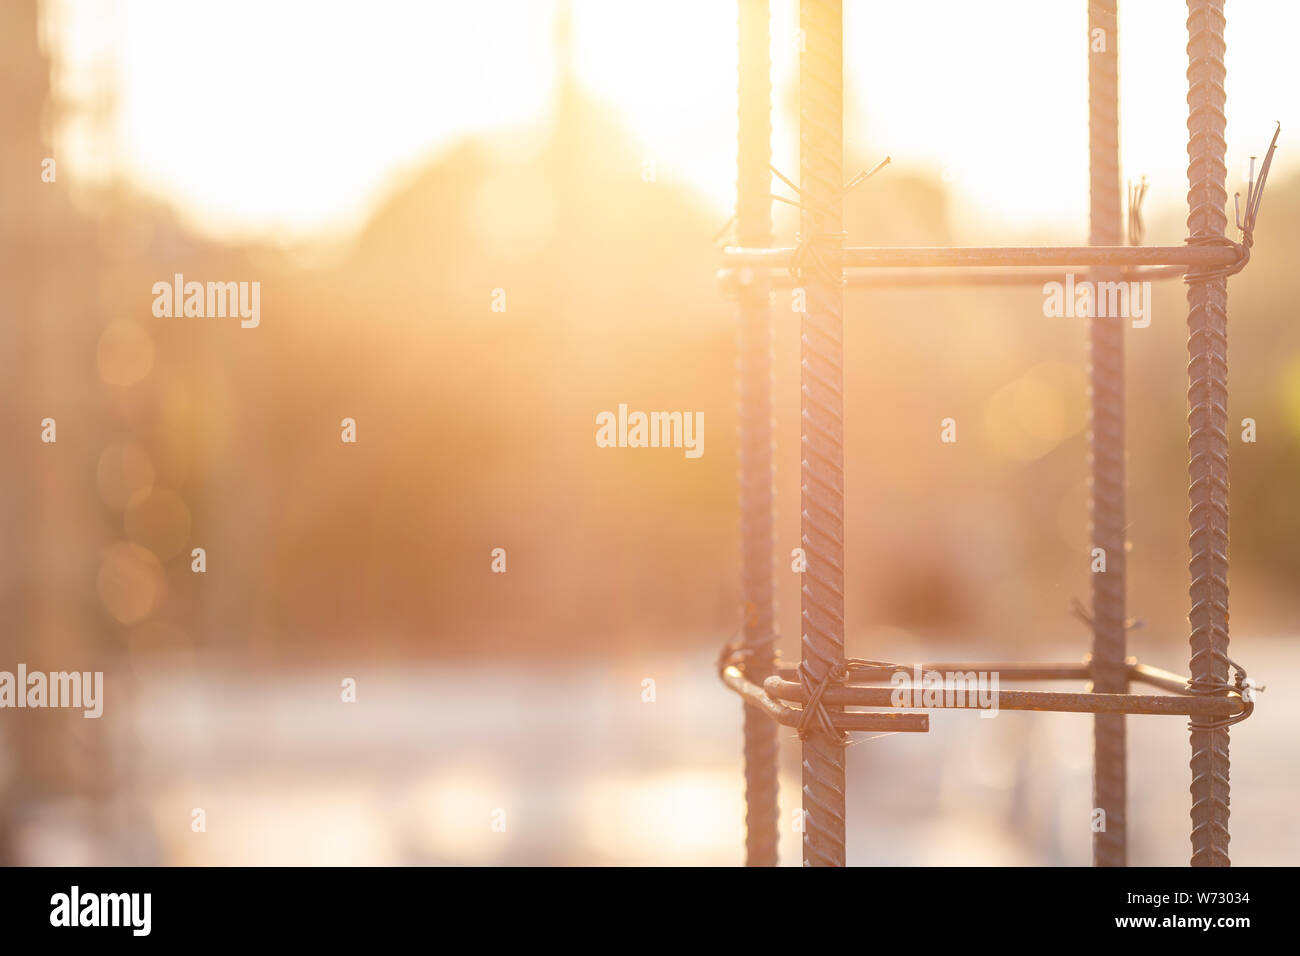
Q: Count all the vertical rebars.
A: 4